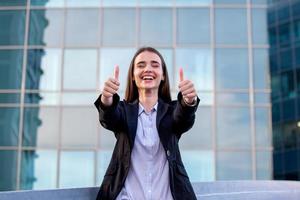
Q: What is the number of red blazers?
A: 0